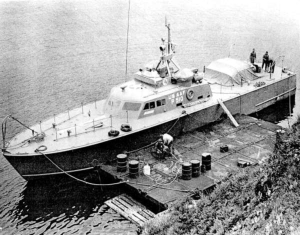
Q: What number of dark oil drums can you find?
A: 5